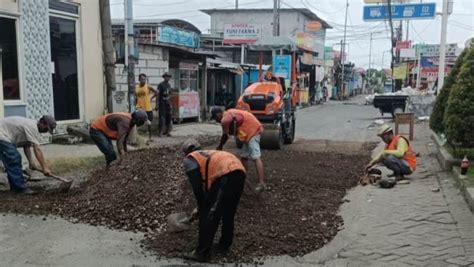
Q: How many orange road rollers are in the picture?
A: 1